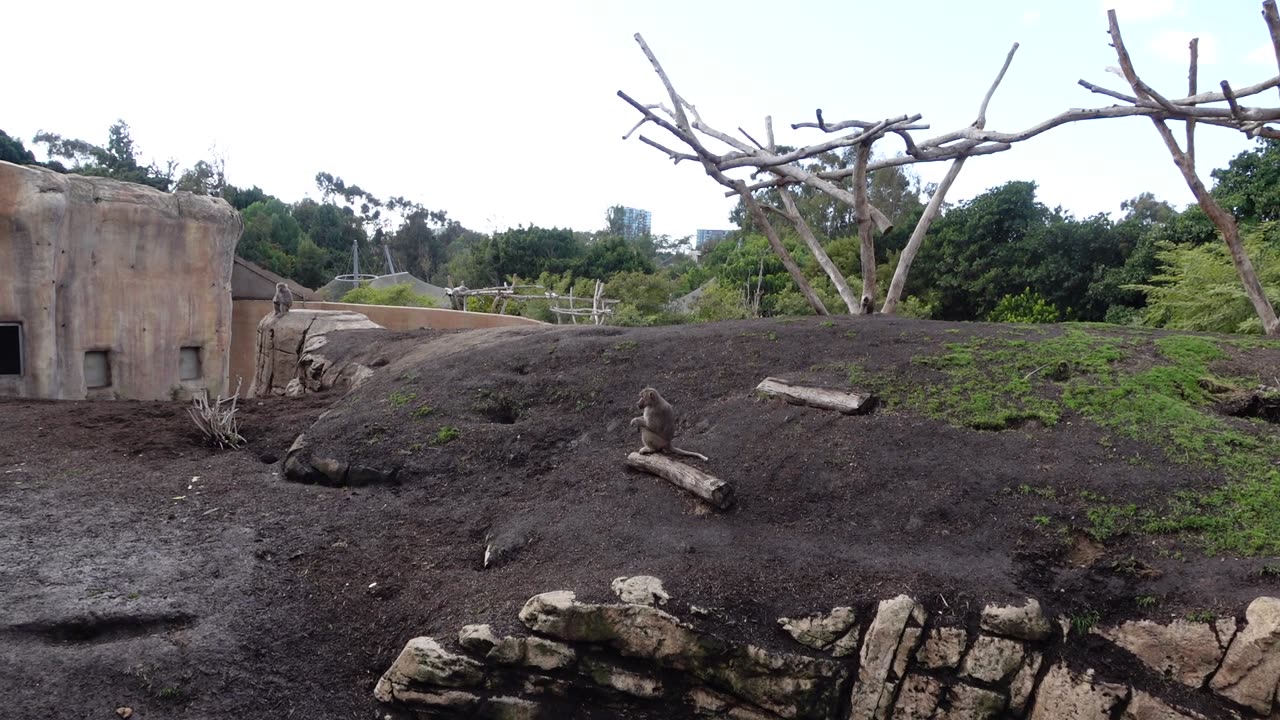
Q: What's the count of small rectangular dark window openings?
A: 3